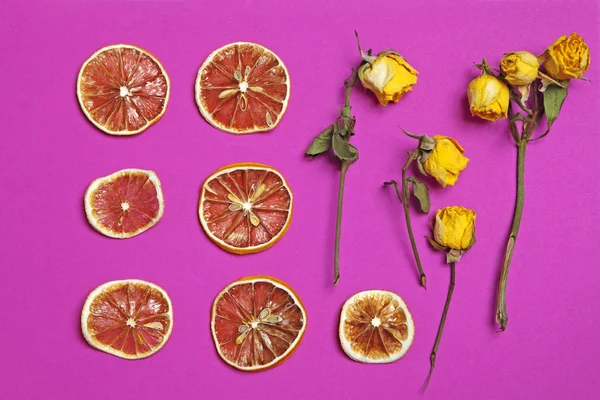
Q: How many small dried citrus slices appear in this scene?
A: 2